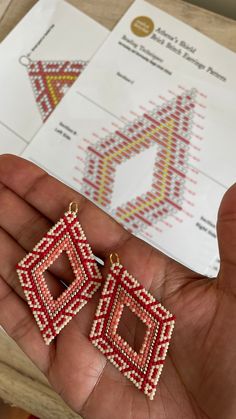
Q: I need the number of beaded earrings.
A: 2